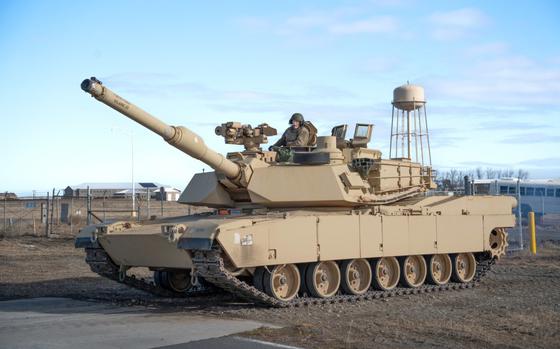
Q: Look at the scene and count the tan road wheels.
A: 7